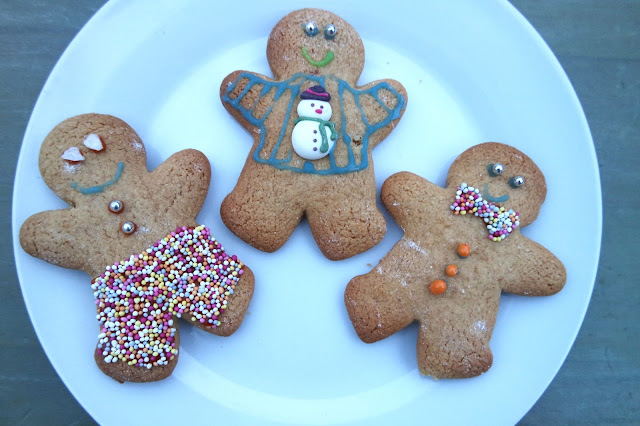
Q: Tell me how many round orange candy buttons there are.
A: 3